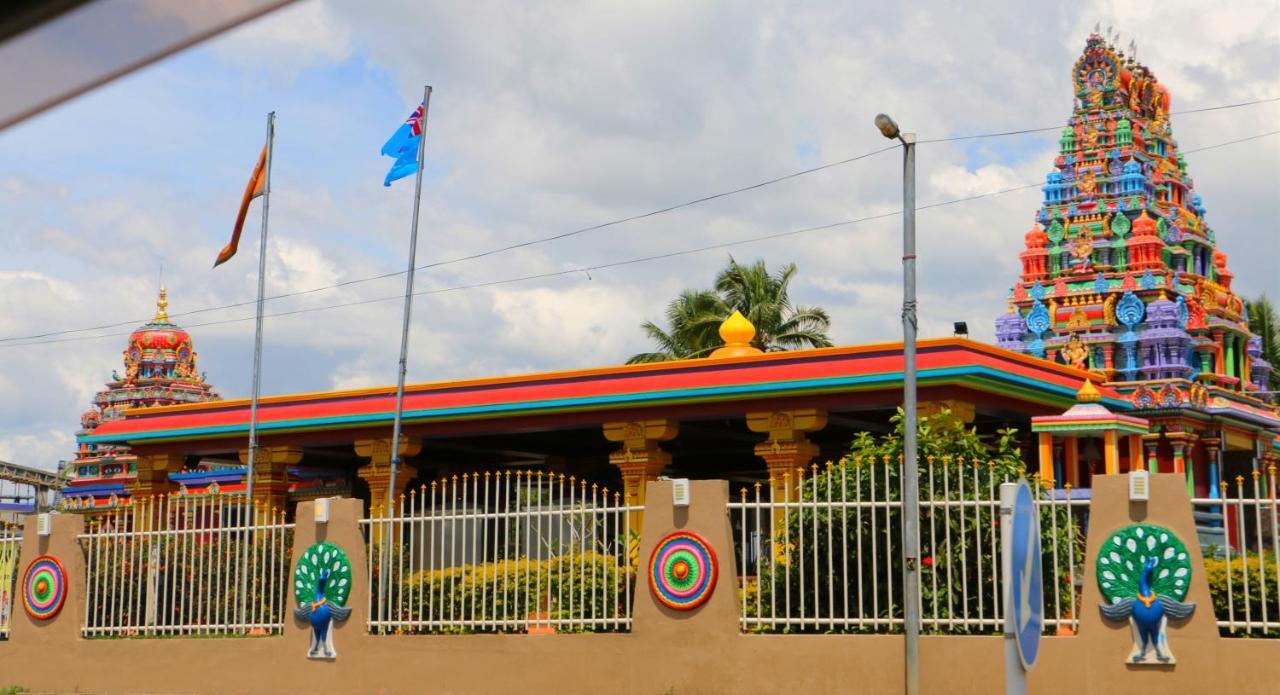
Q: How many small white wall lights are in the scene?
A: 4